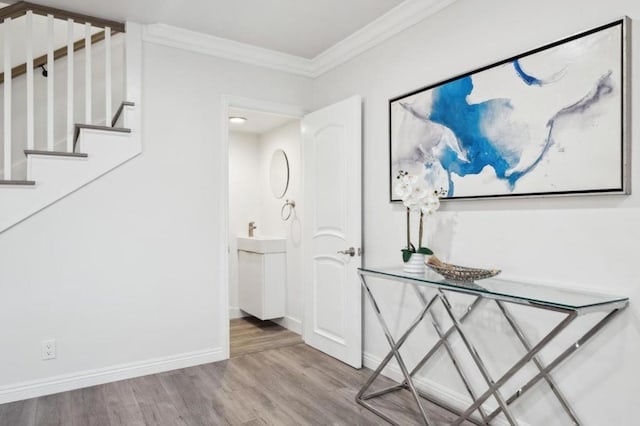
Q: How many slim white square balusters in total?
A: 6